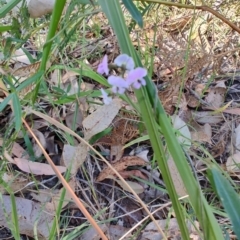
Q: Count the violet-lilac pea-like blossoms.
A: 5